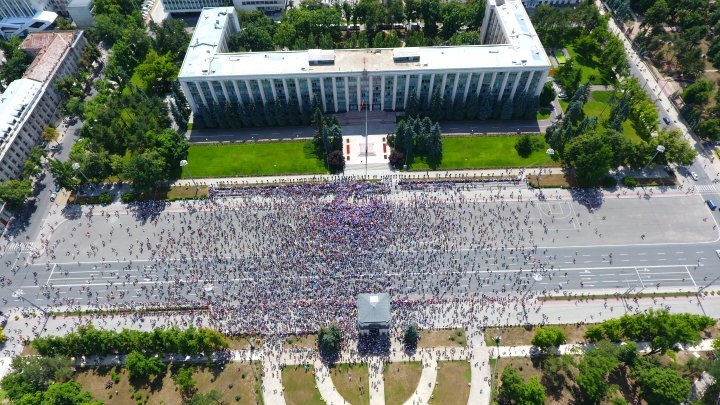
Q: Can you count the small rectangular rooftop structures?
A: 2